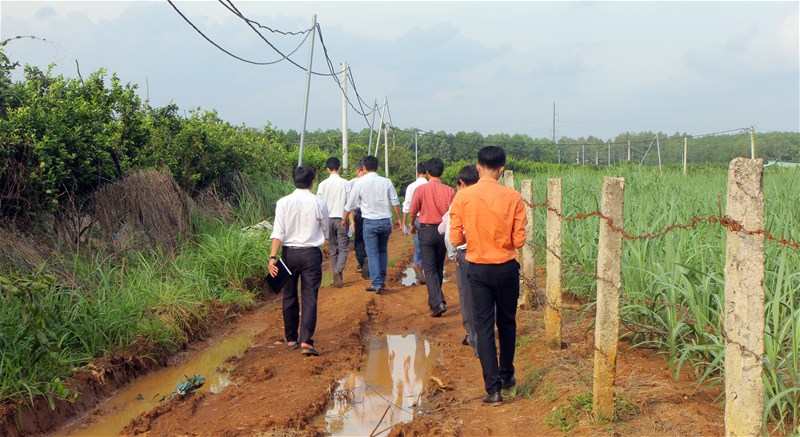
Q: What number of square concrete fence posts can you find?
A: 5